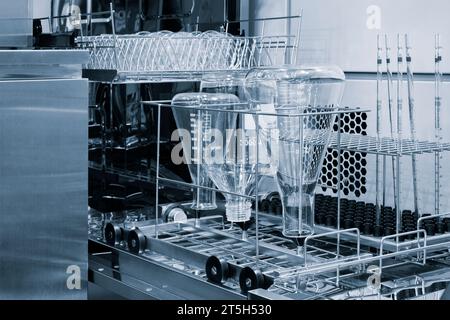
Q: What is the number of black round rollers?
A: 4